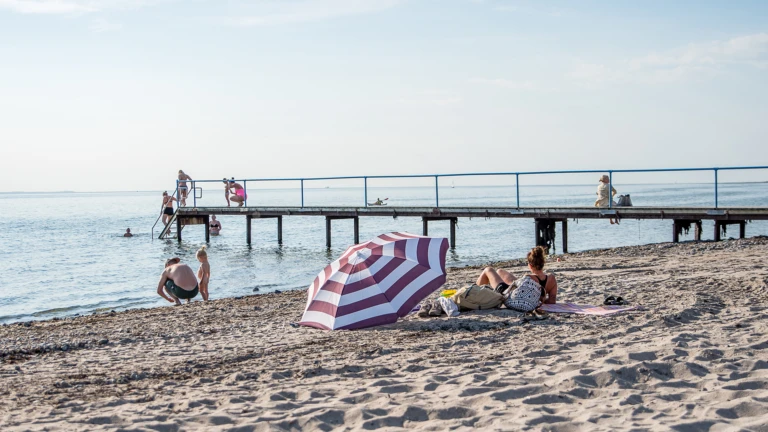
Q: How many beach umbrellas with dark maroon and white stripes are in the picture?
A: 1